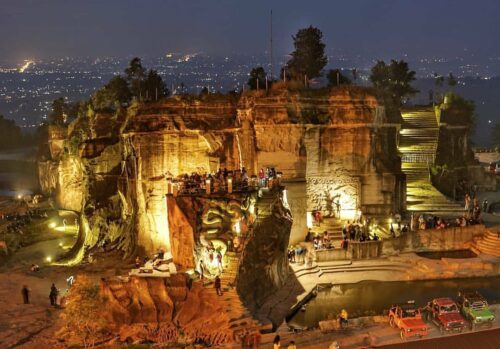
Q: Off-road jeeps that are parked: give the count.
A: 3